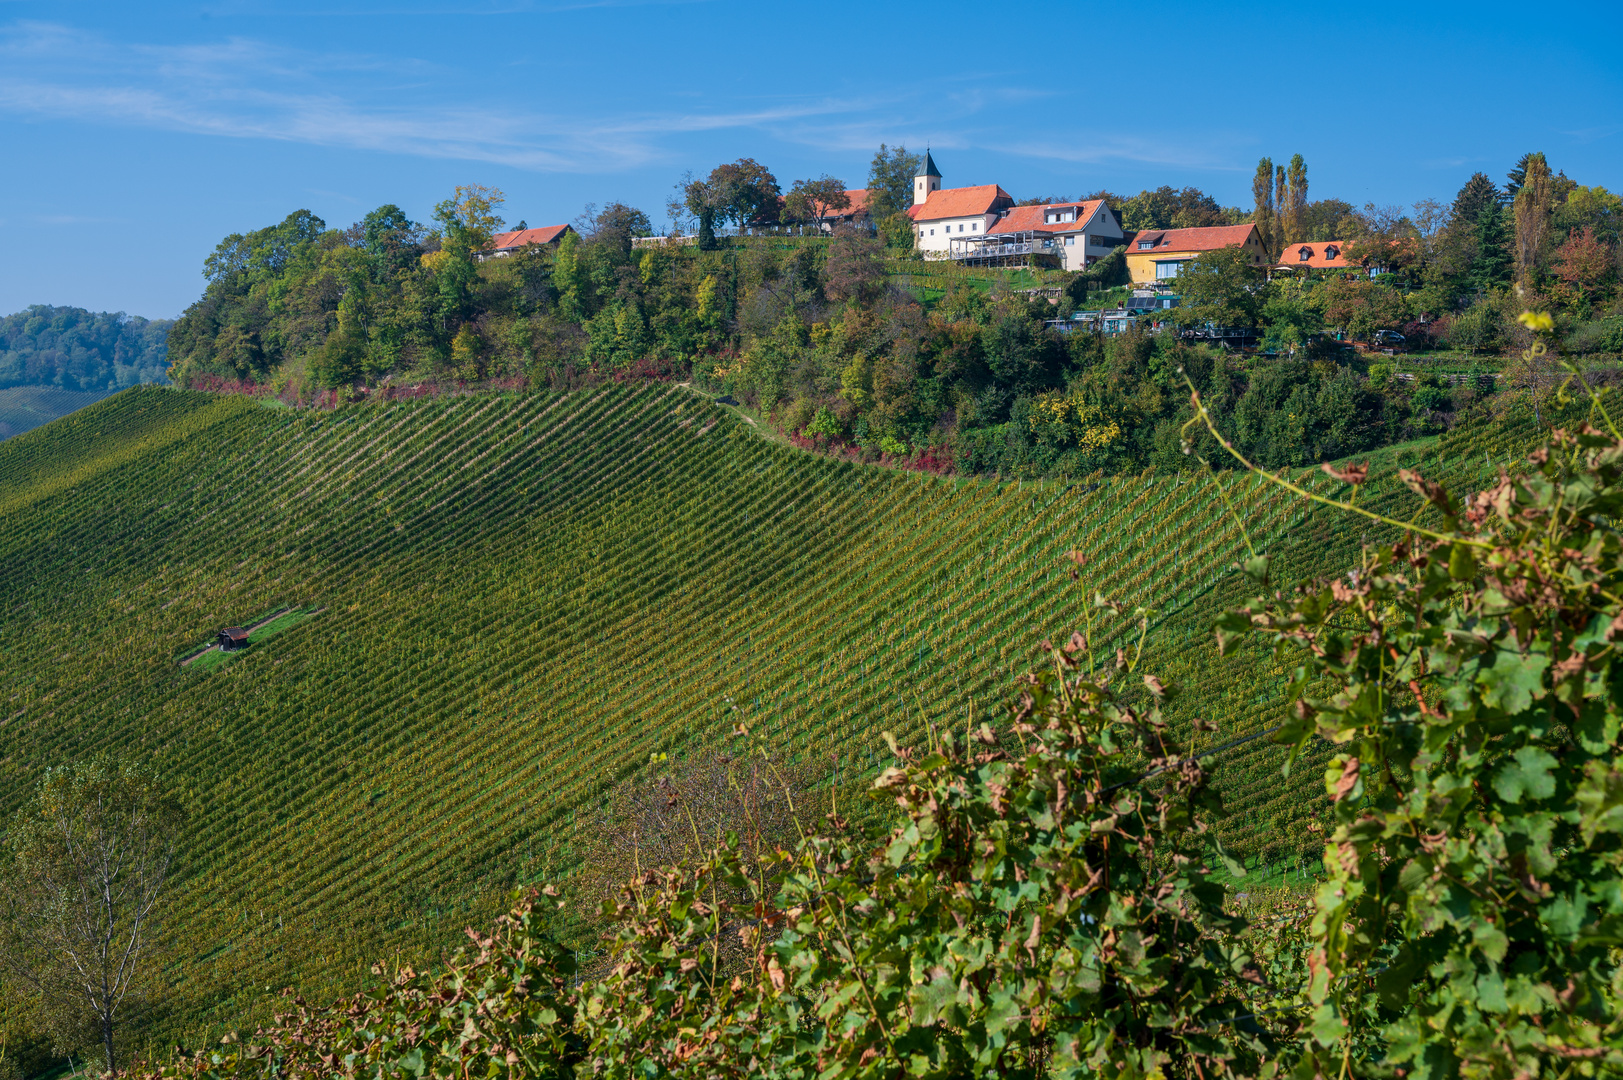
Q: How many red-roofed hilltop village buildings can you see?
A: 6